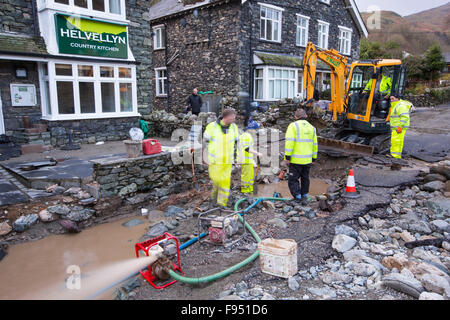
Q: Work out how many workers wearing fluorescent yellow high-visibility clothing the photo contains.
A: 5